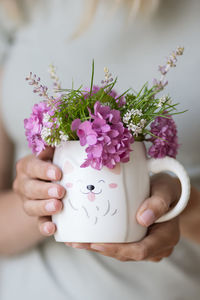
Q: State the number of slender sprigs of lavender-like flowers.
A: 4